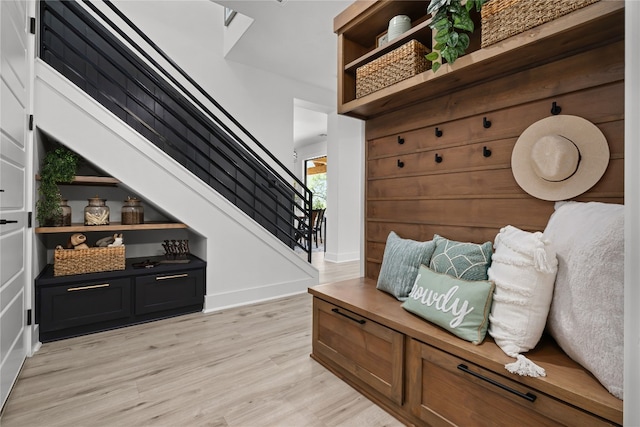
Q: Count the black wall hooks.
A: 7